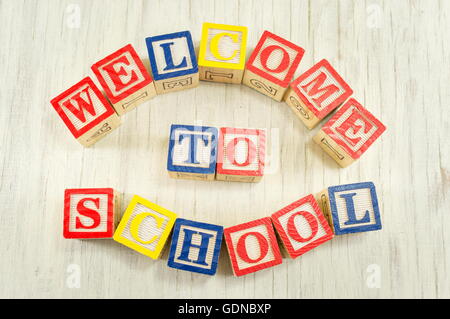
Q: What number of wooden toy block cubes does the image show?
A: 15